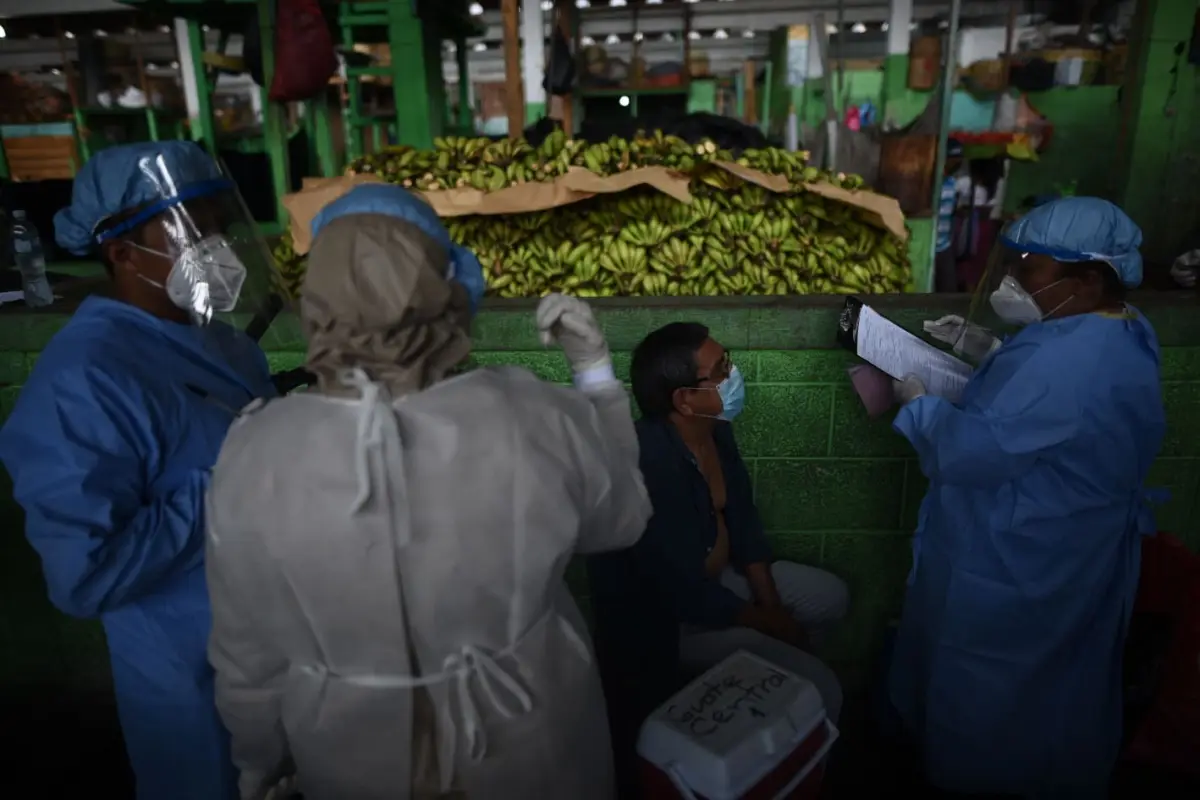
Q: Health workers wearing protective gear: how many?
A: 3